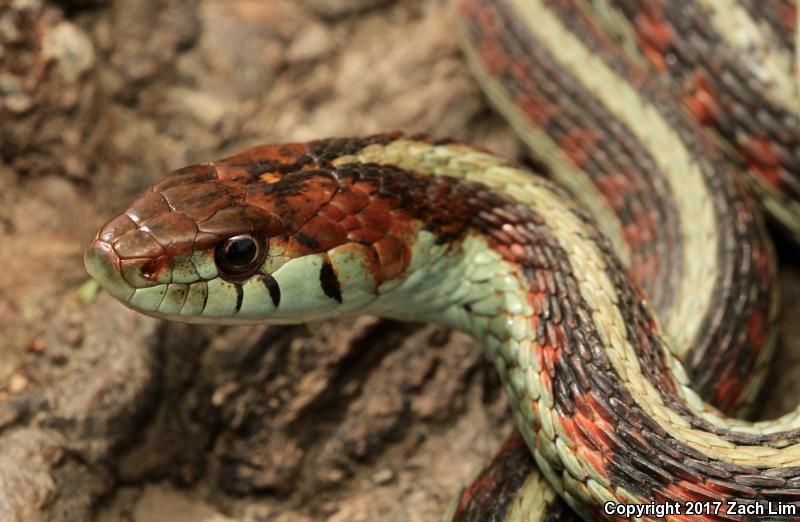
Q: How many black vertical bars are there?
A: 3